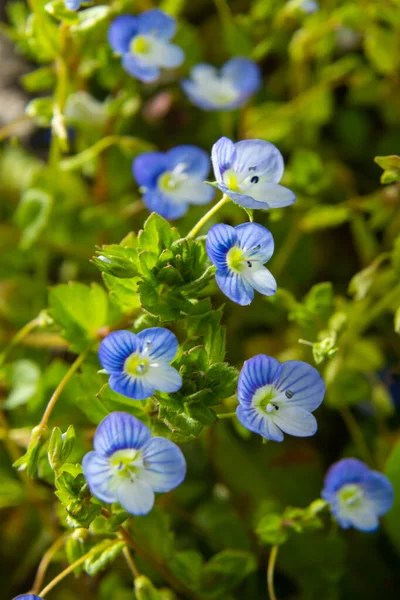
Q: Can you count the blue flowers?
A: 9